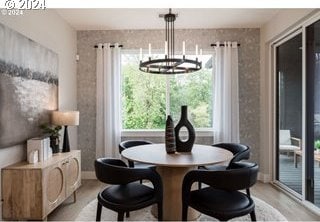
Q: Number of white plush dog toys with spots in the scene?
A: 0